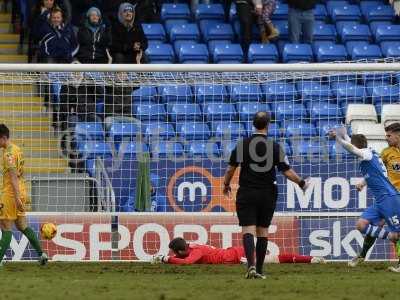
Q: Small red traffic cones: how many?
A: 0